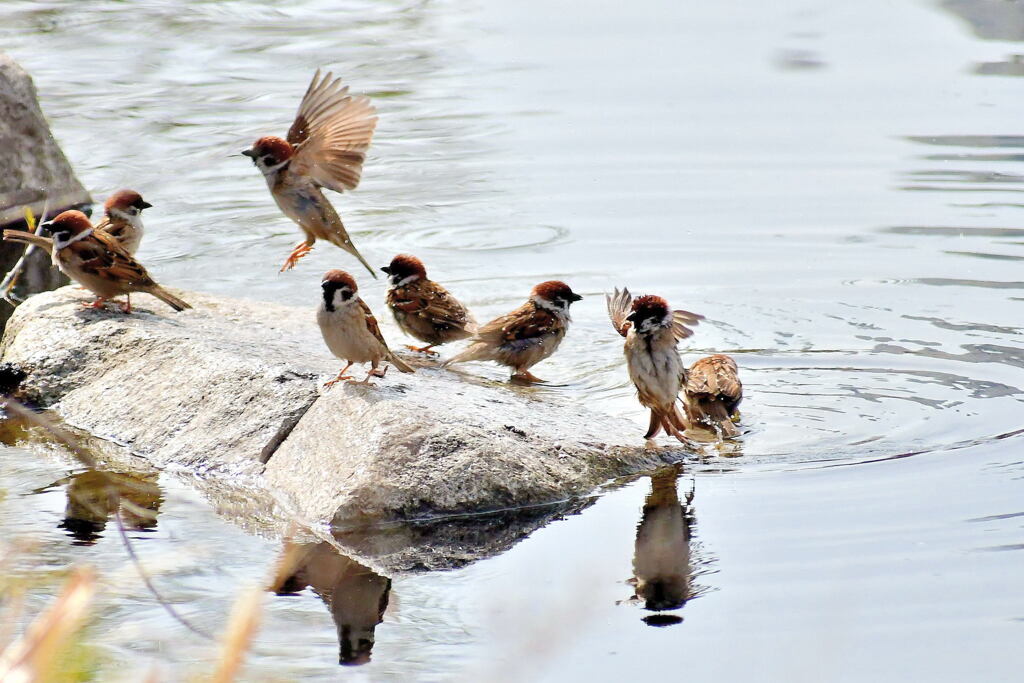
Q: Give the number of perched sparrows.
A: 7